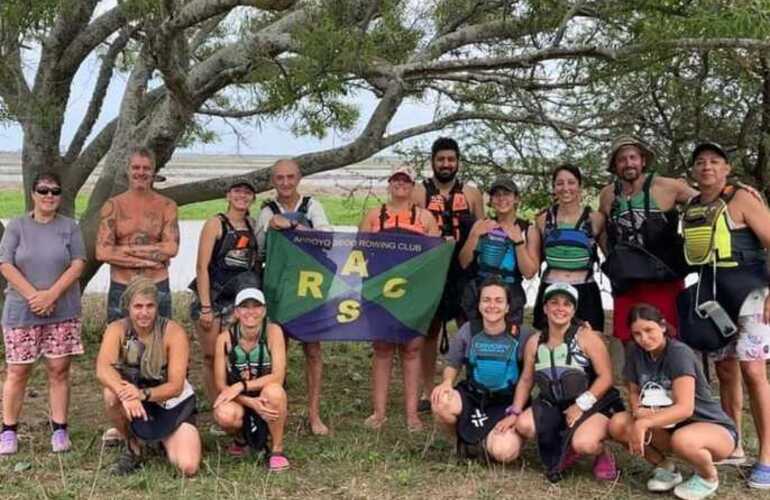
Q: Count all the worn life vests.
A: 12